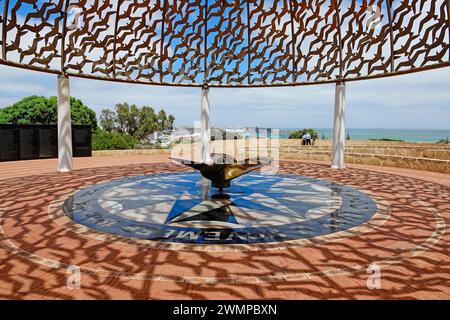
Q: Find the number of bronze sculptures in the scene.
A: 1